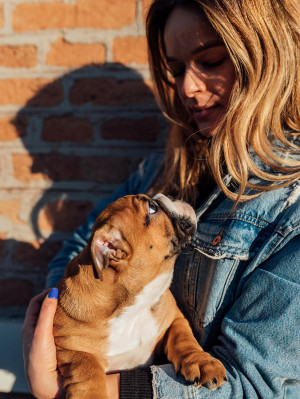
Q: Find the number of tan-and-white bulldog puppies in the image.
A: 1